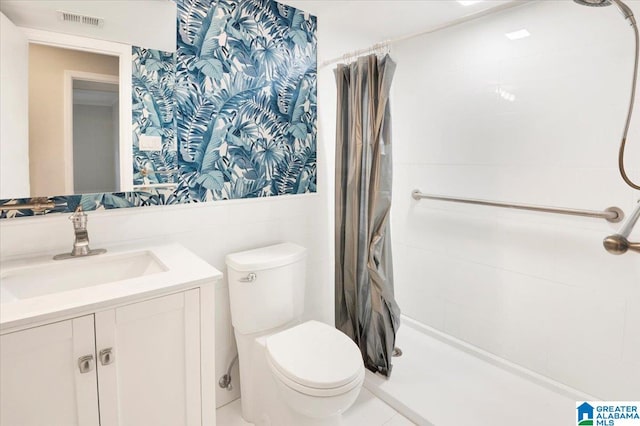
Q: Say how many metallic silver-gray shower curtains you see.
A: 1